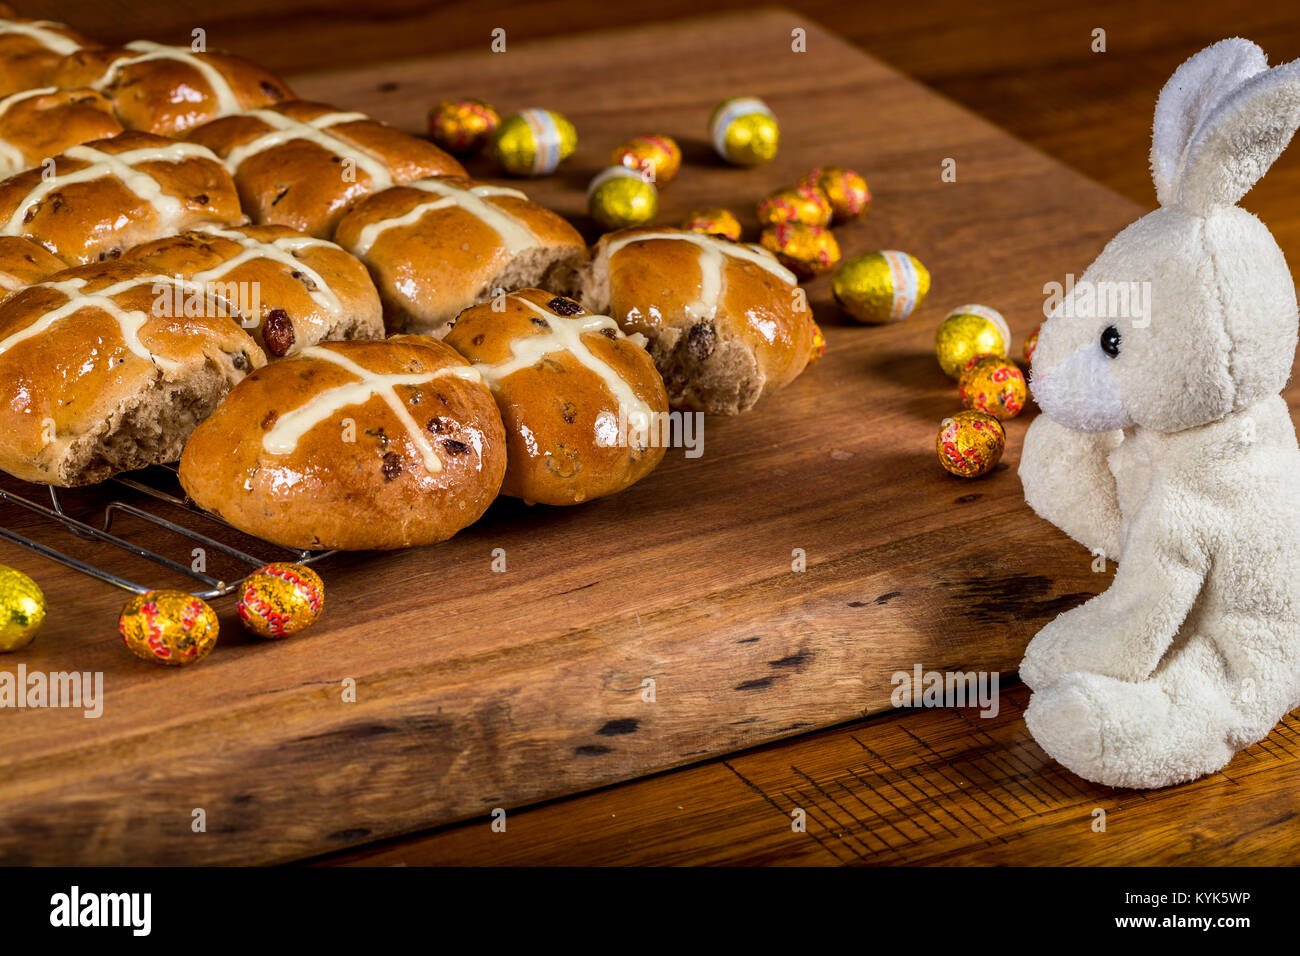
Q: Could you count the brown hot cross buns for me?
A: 12